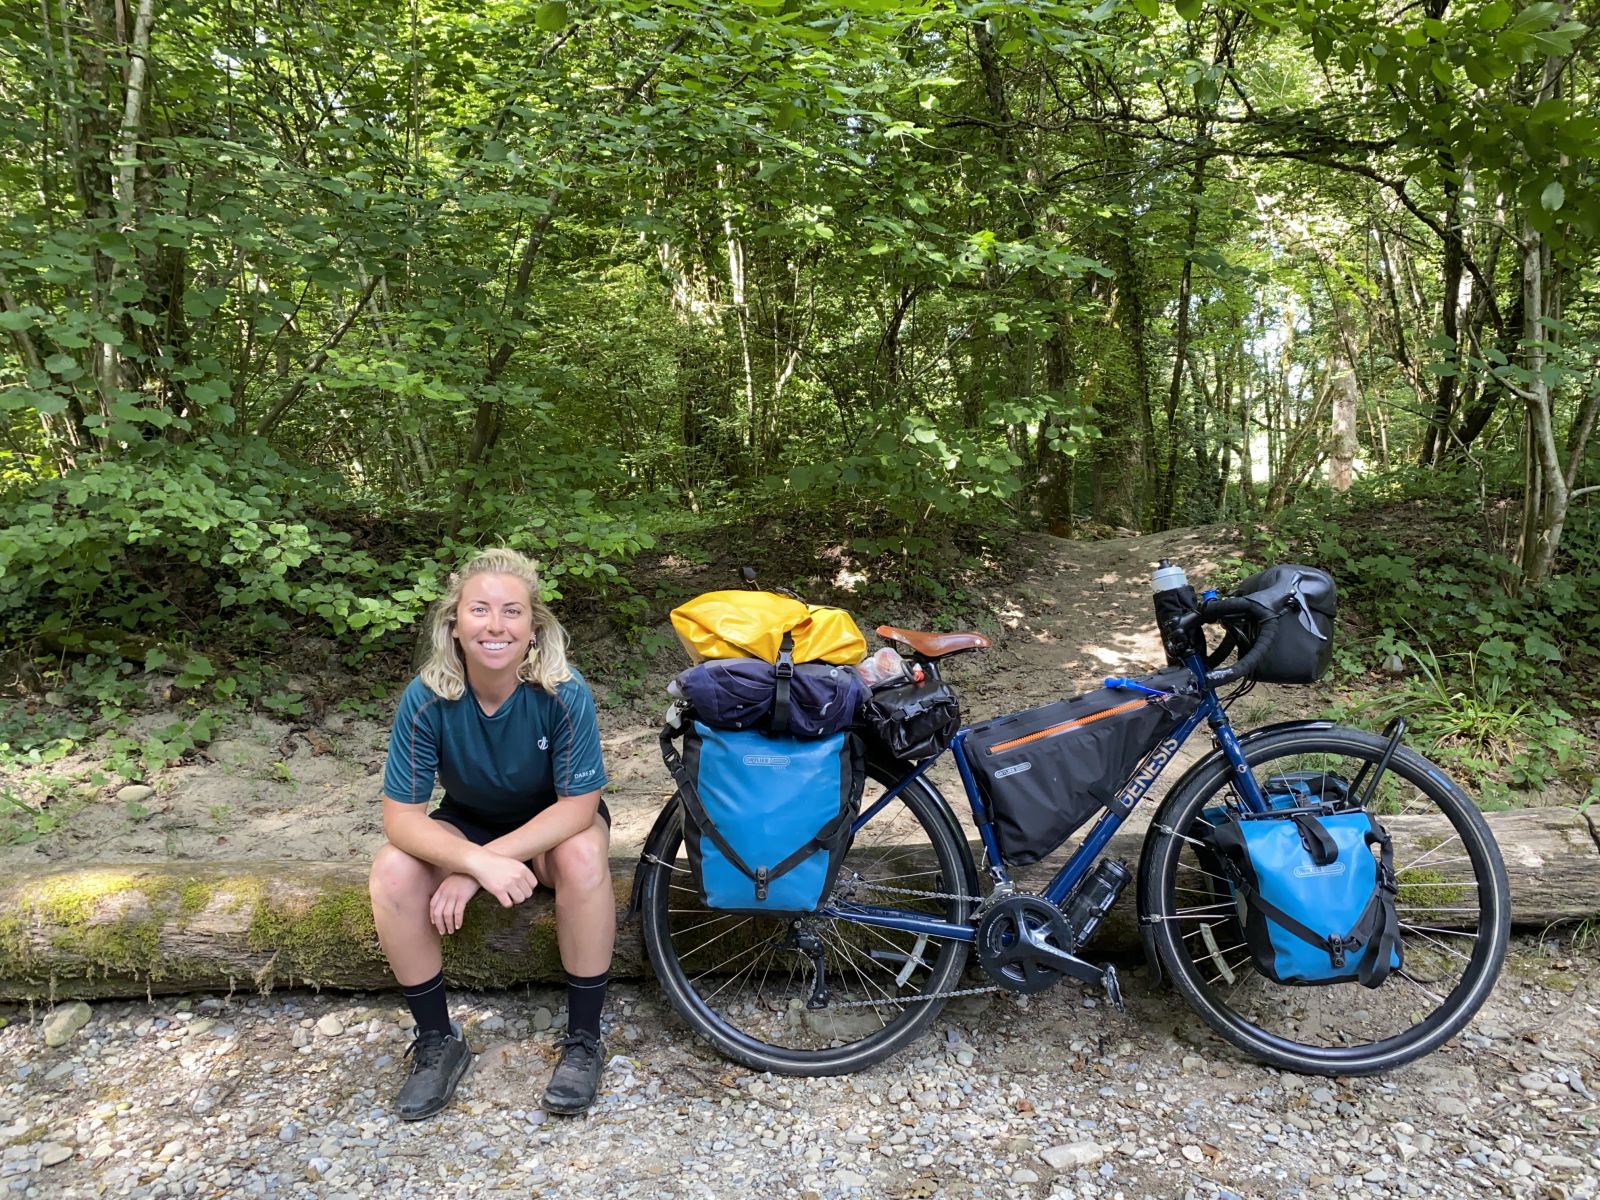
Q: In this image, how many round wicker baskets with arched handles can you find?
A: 0